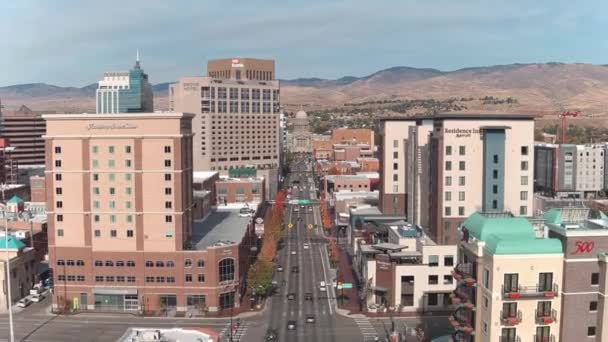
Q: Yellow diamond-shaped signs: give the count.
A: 2